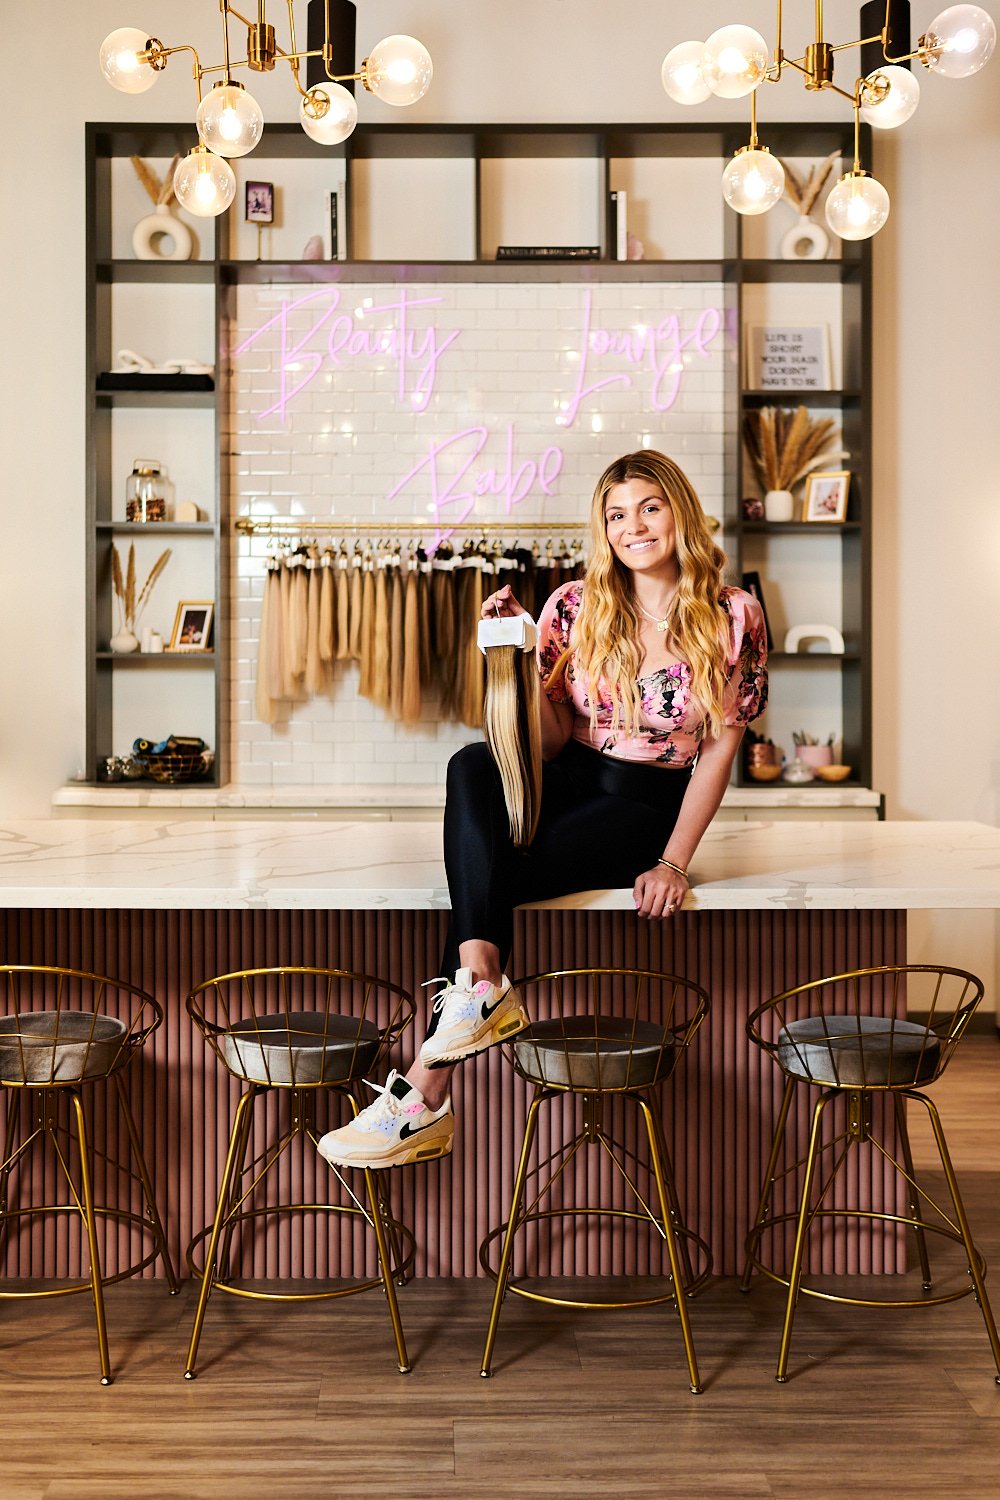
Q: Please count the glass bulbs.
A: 11